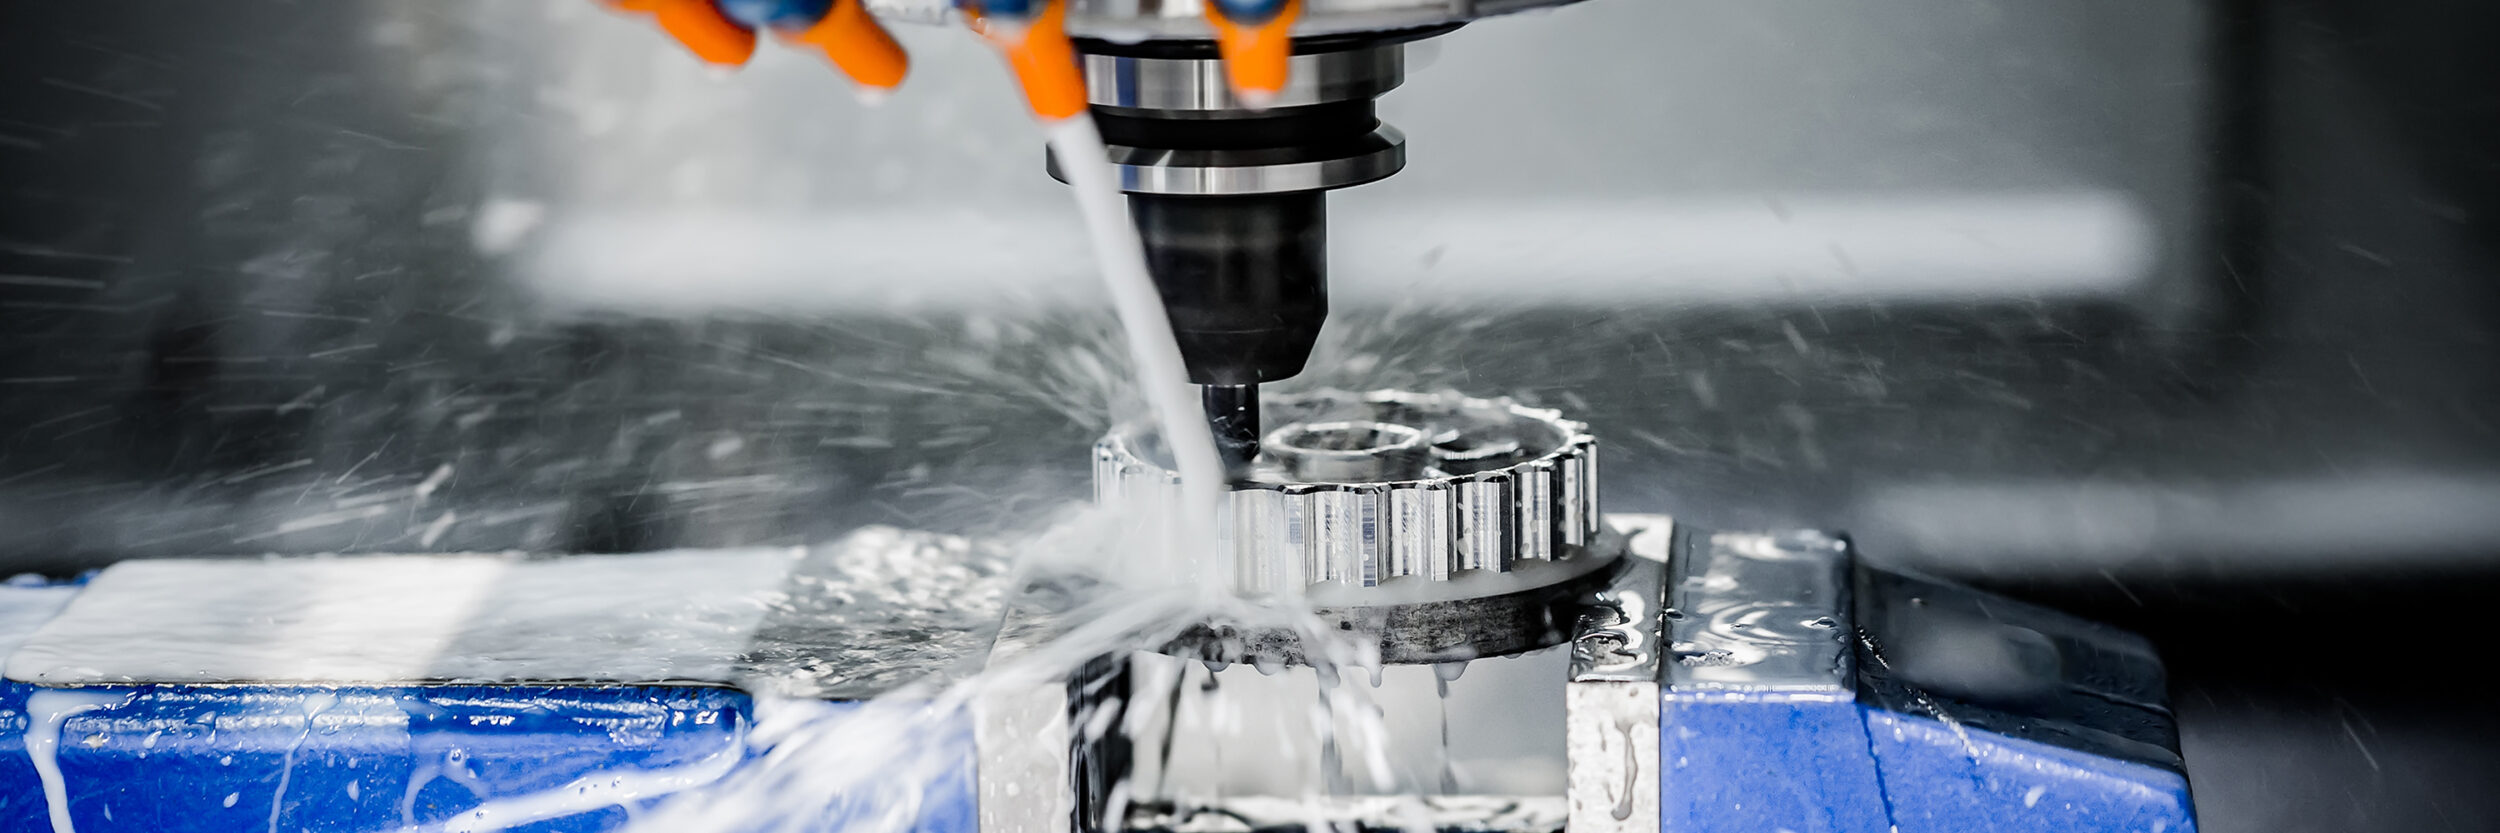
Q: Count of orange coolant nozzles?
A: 4